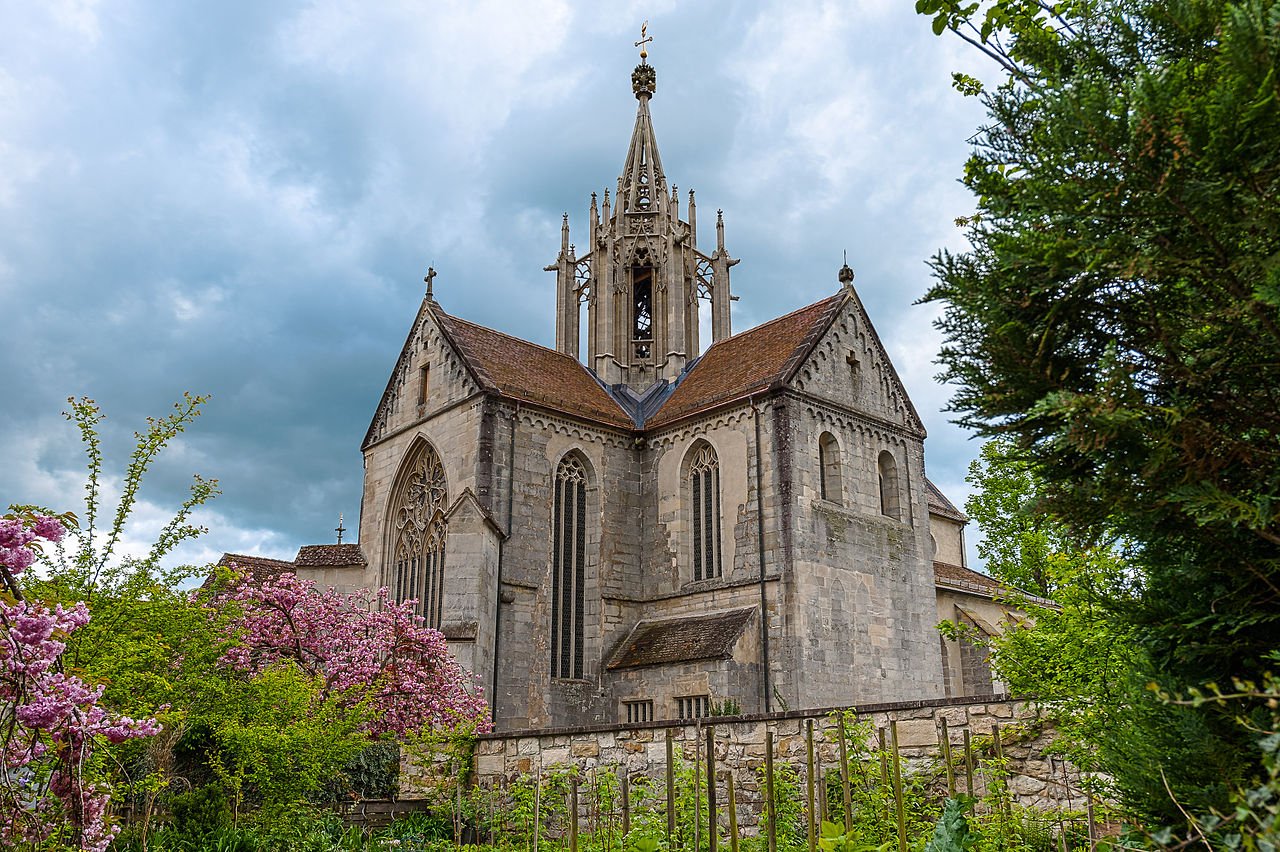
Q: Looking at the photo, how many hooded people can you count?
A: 0